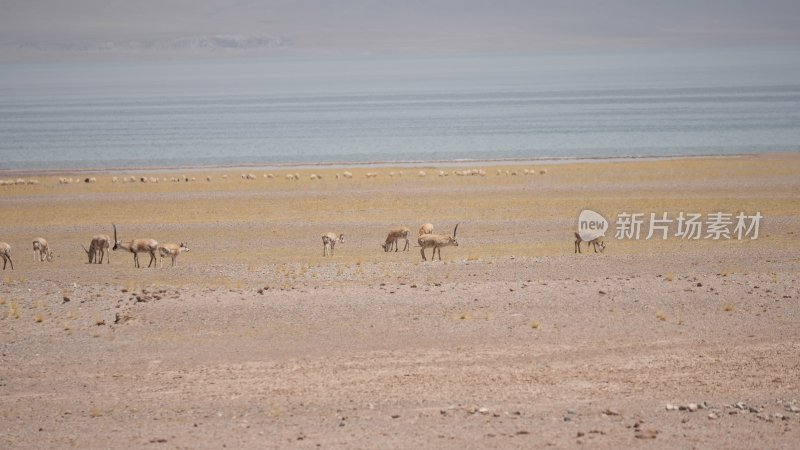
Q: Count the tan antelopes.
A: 10